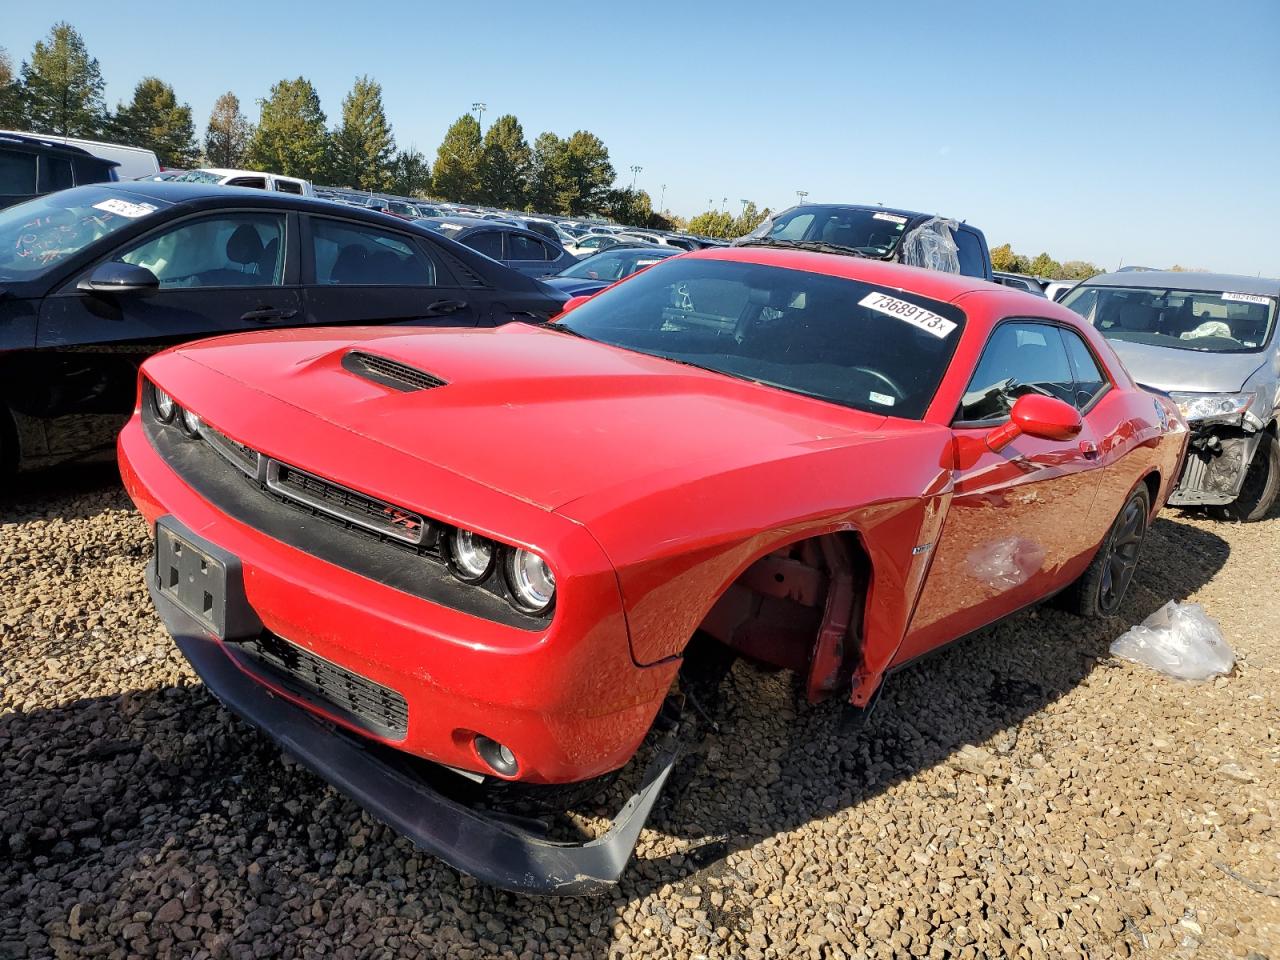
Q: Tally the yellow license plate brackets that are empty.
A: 0